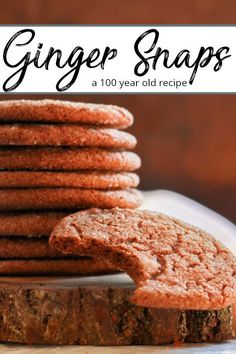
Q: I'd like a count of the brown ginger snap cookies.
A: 9